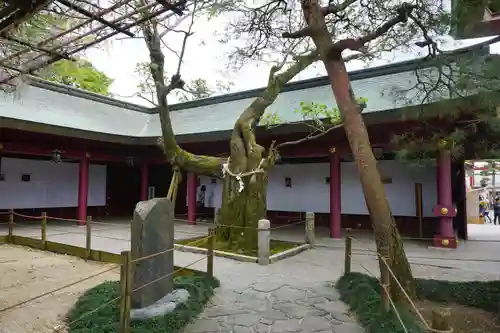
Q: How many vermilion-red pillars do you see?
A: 5